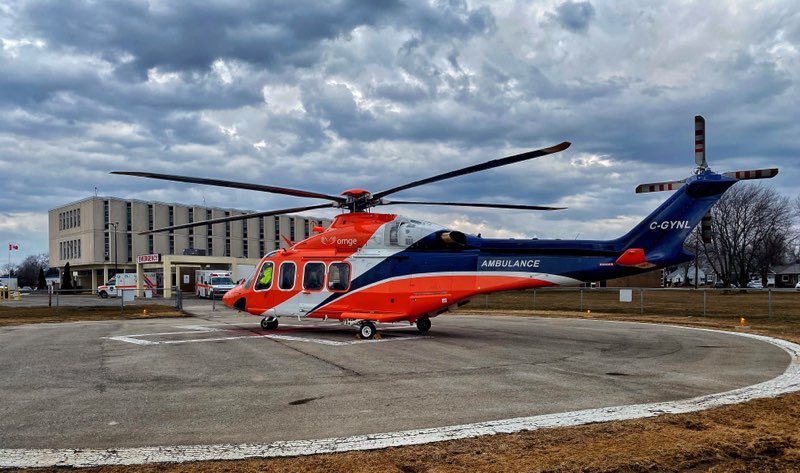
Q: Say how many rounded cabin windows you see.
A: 4